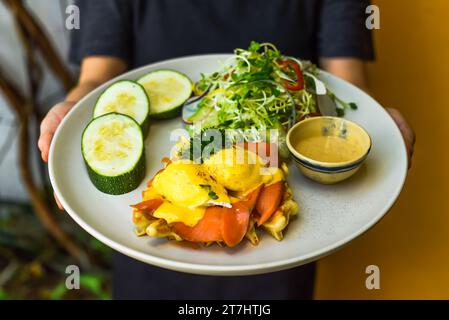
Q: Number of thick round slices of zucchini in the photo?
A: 3